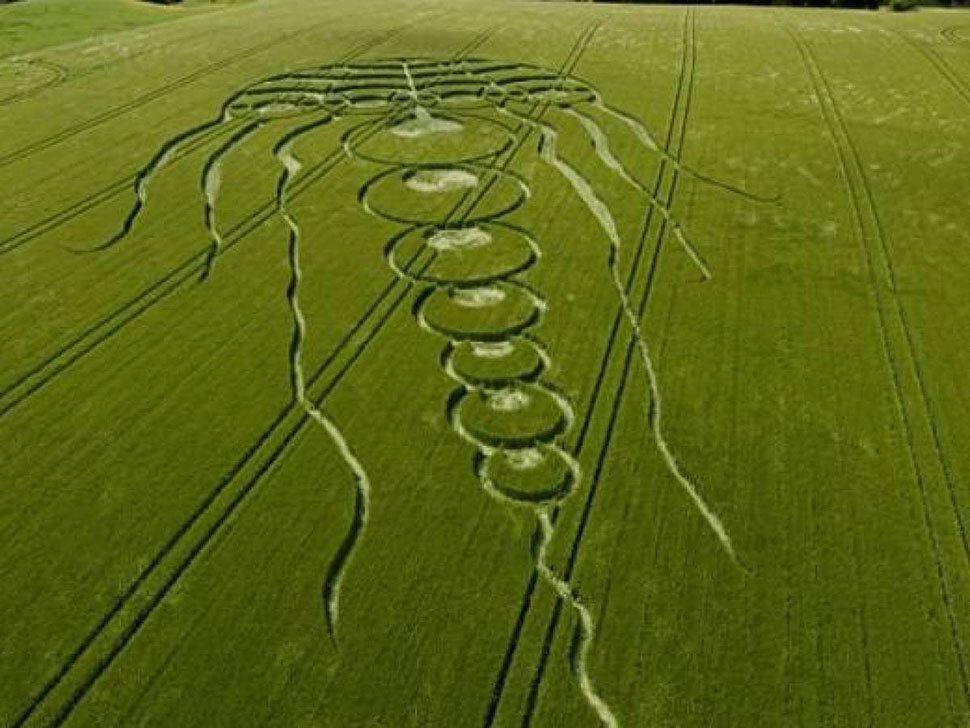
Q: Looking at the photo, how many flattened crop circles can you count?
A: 7